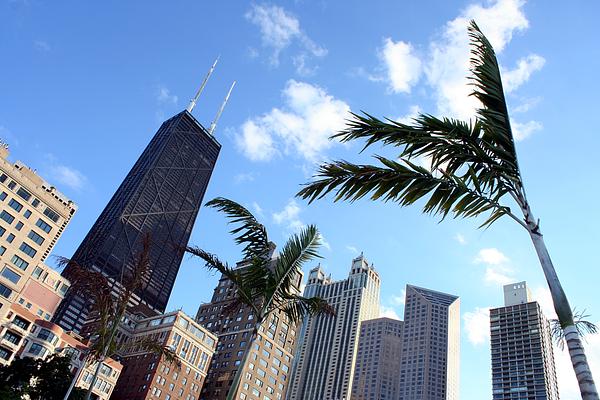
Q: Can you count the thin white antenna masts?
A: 2